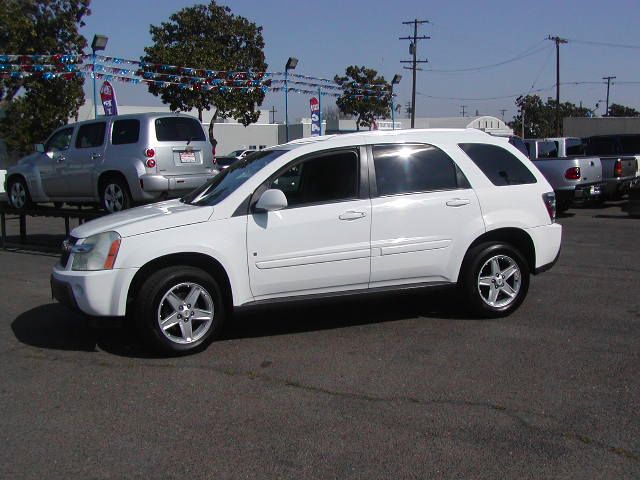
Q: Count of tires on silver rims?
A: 4